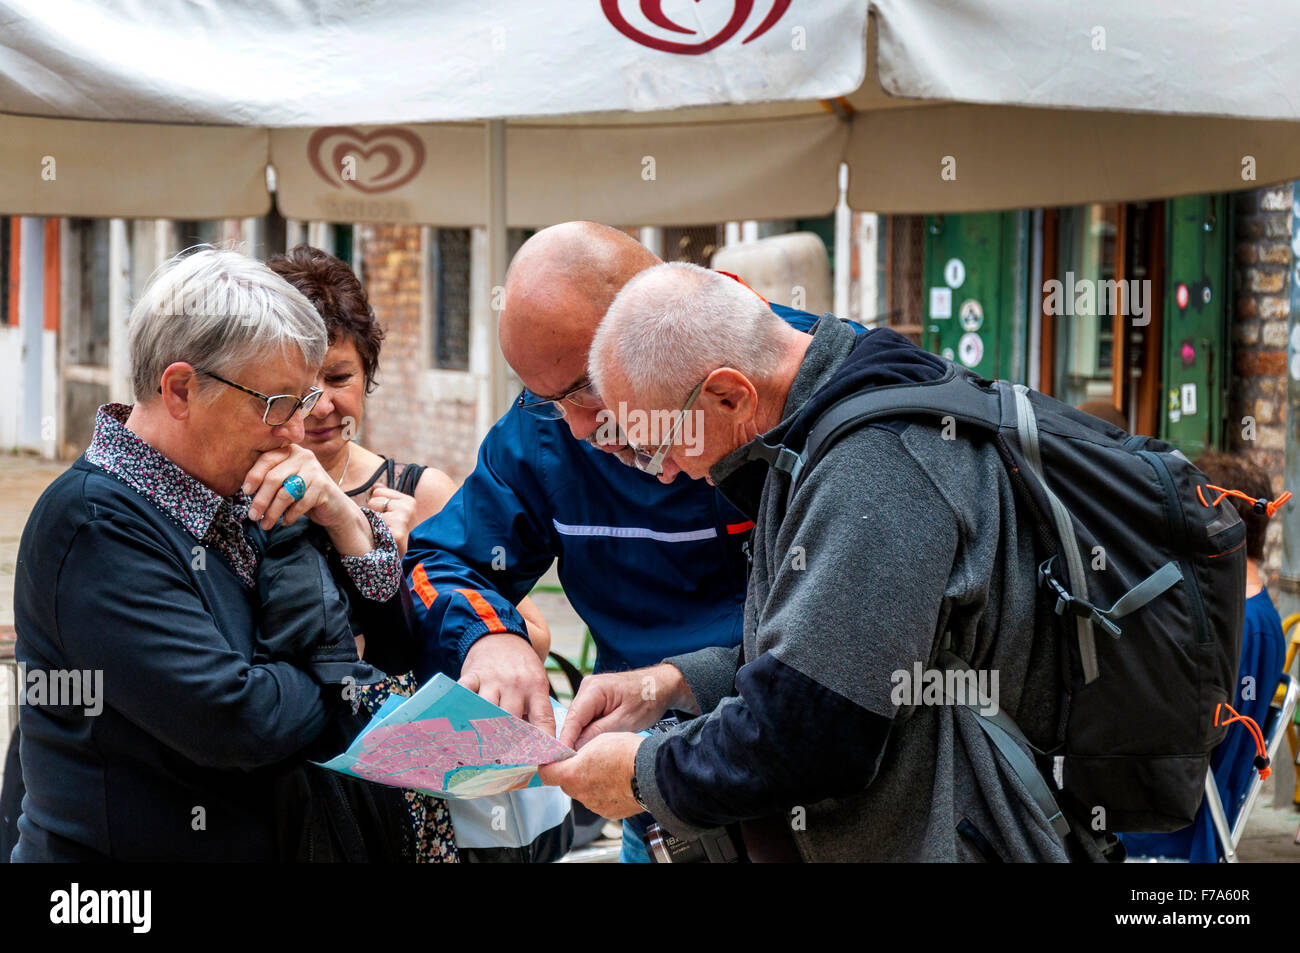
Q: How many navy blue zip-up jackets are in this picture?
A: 1